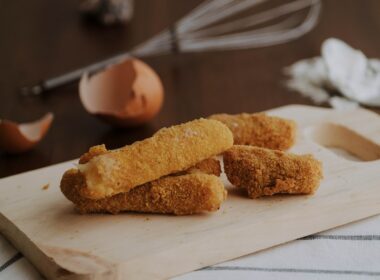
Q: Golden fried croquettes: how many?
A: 5